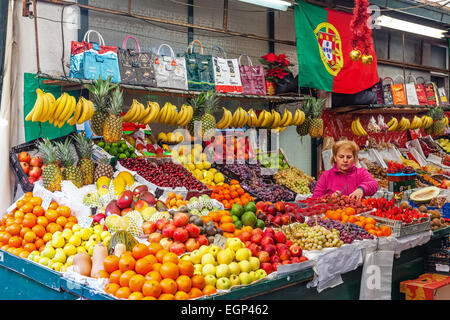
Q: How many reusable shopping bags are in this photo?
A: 13